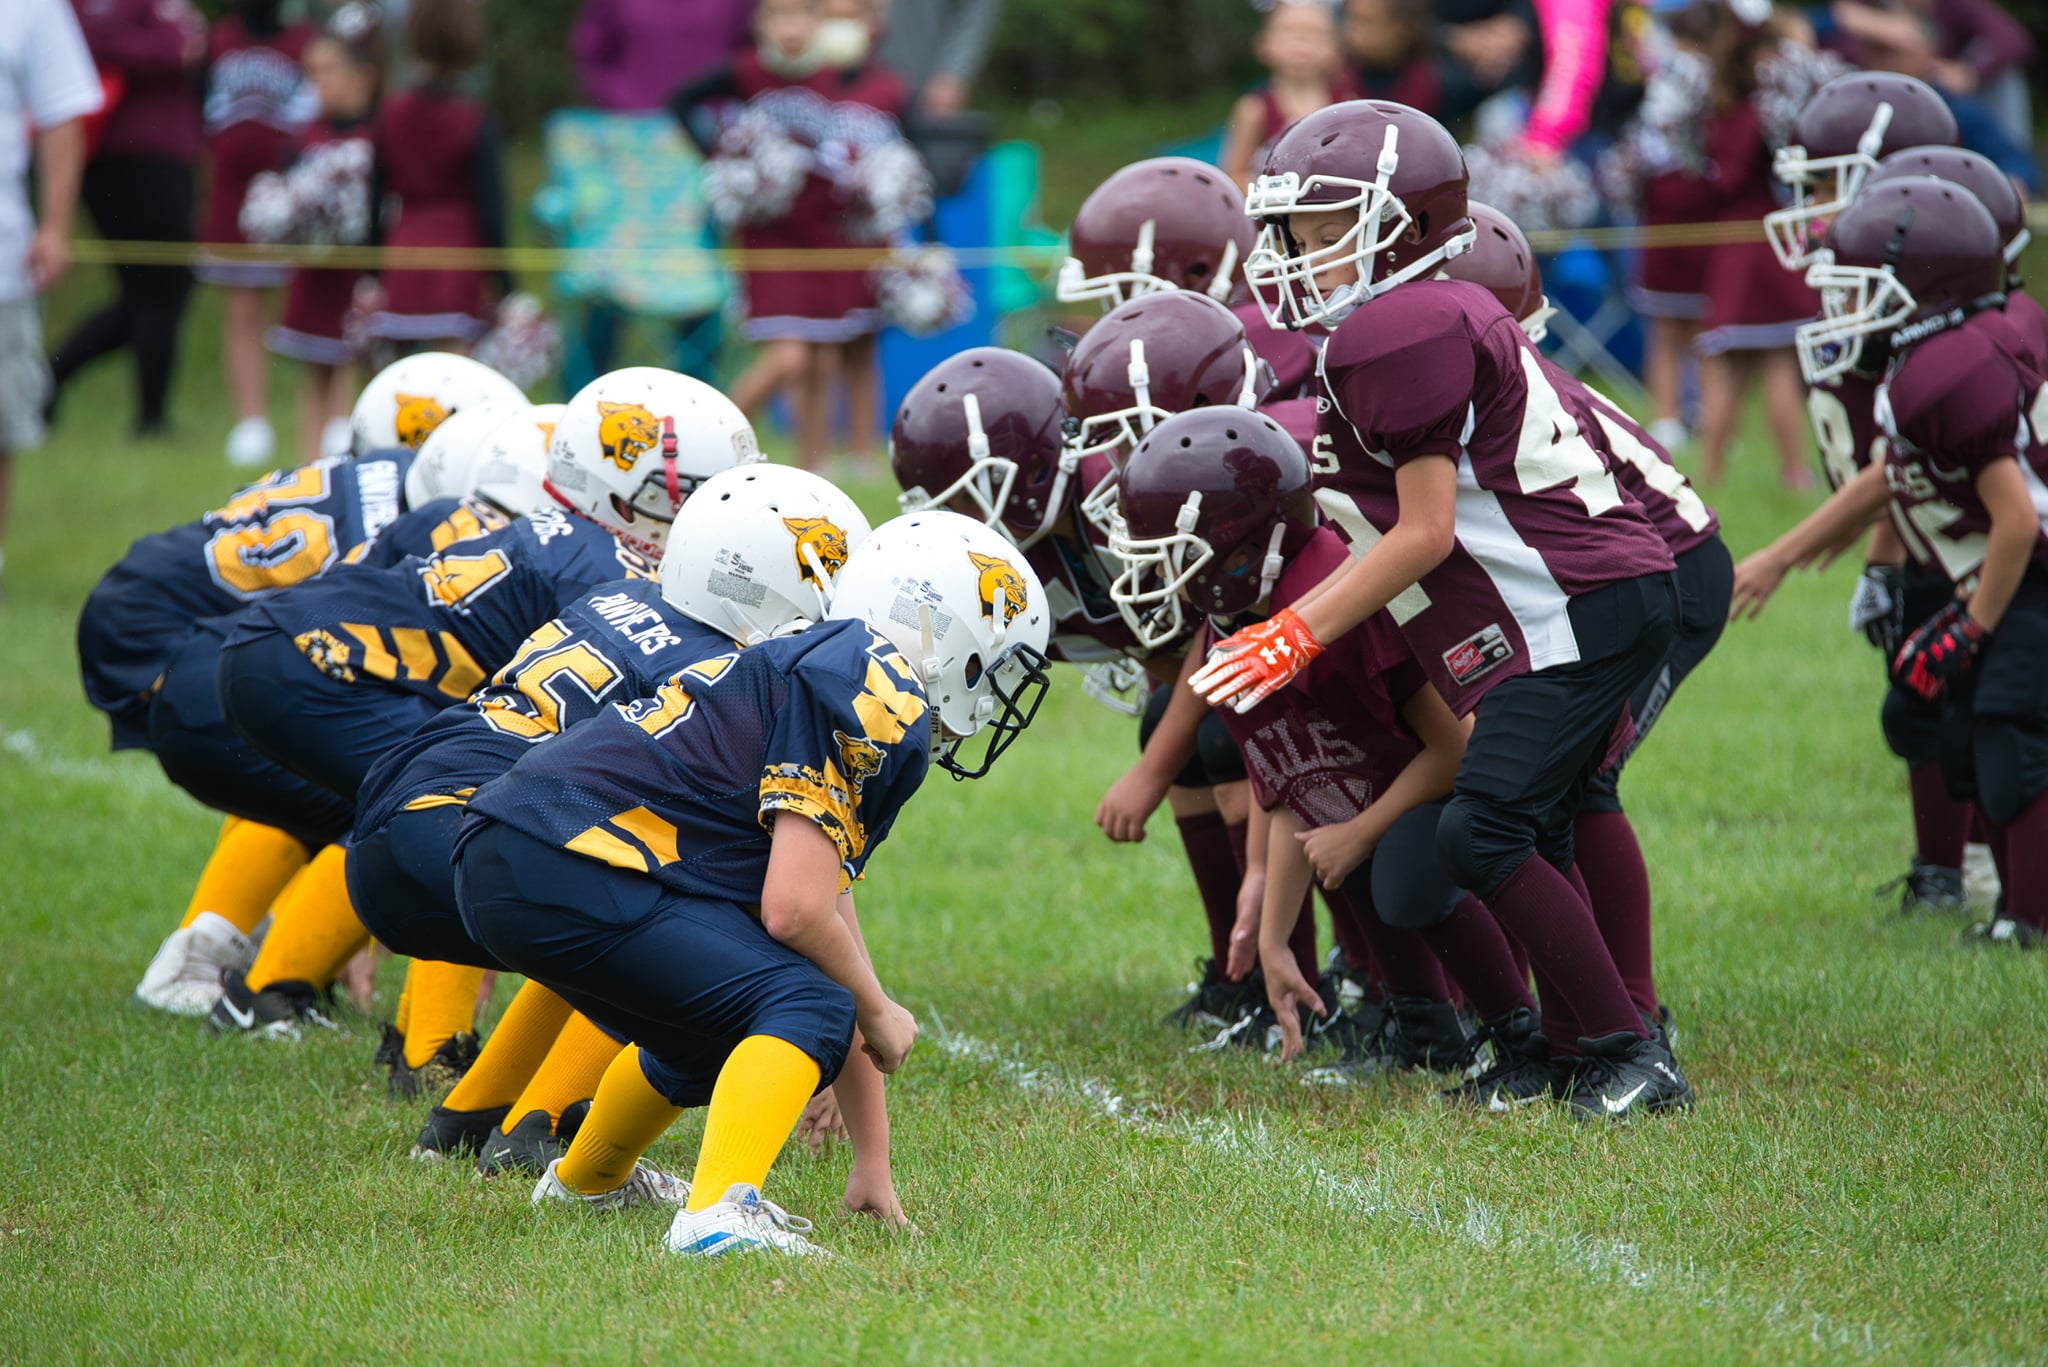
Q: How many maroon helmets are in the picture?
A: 9